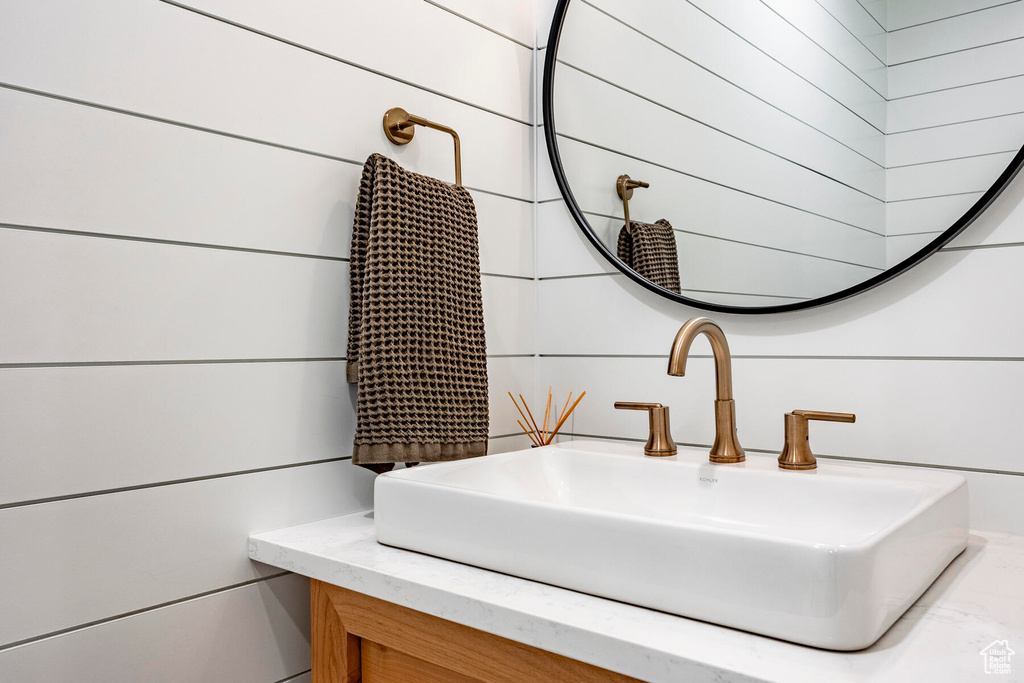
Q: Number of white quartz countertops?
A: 1